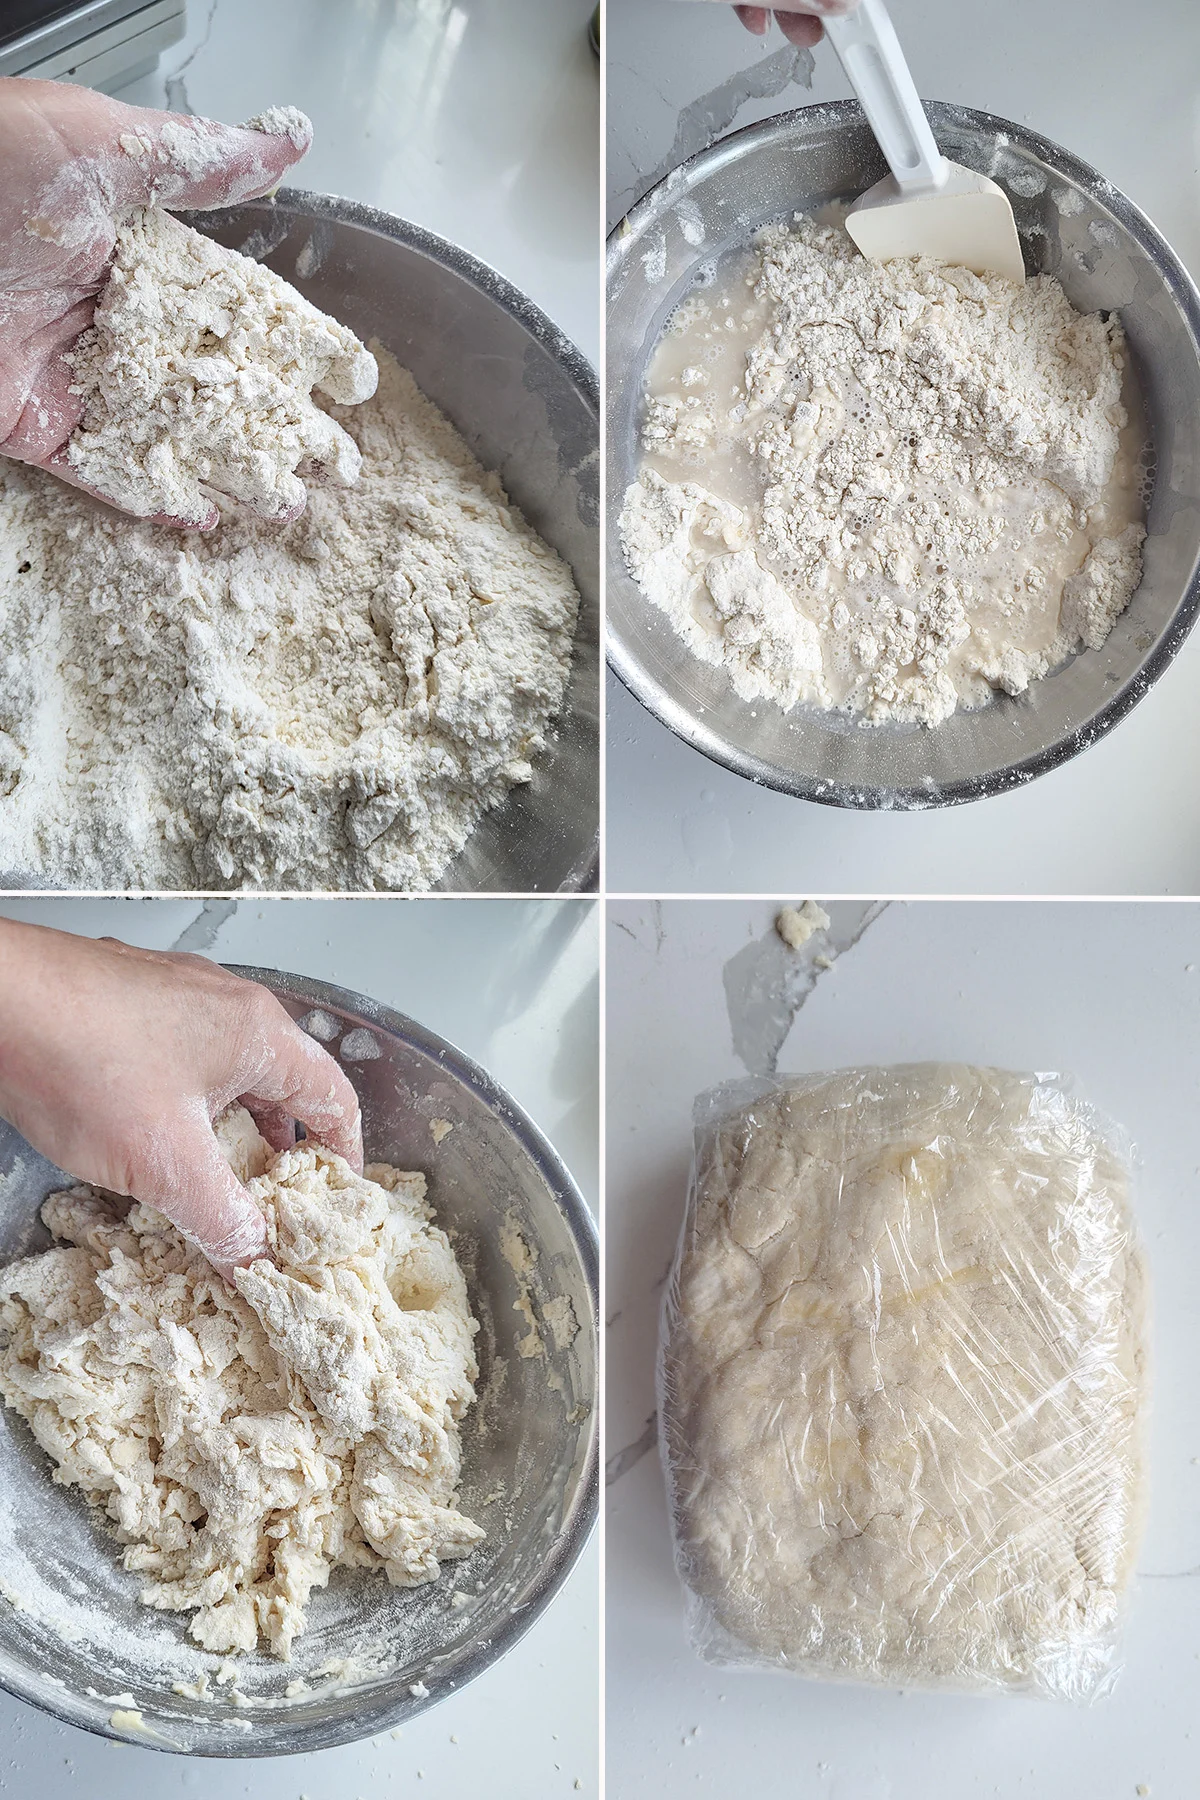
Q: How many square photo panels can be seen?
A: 4